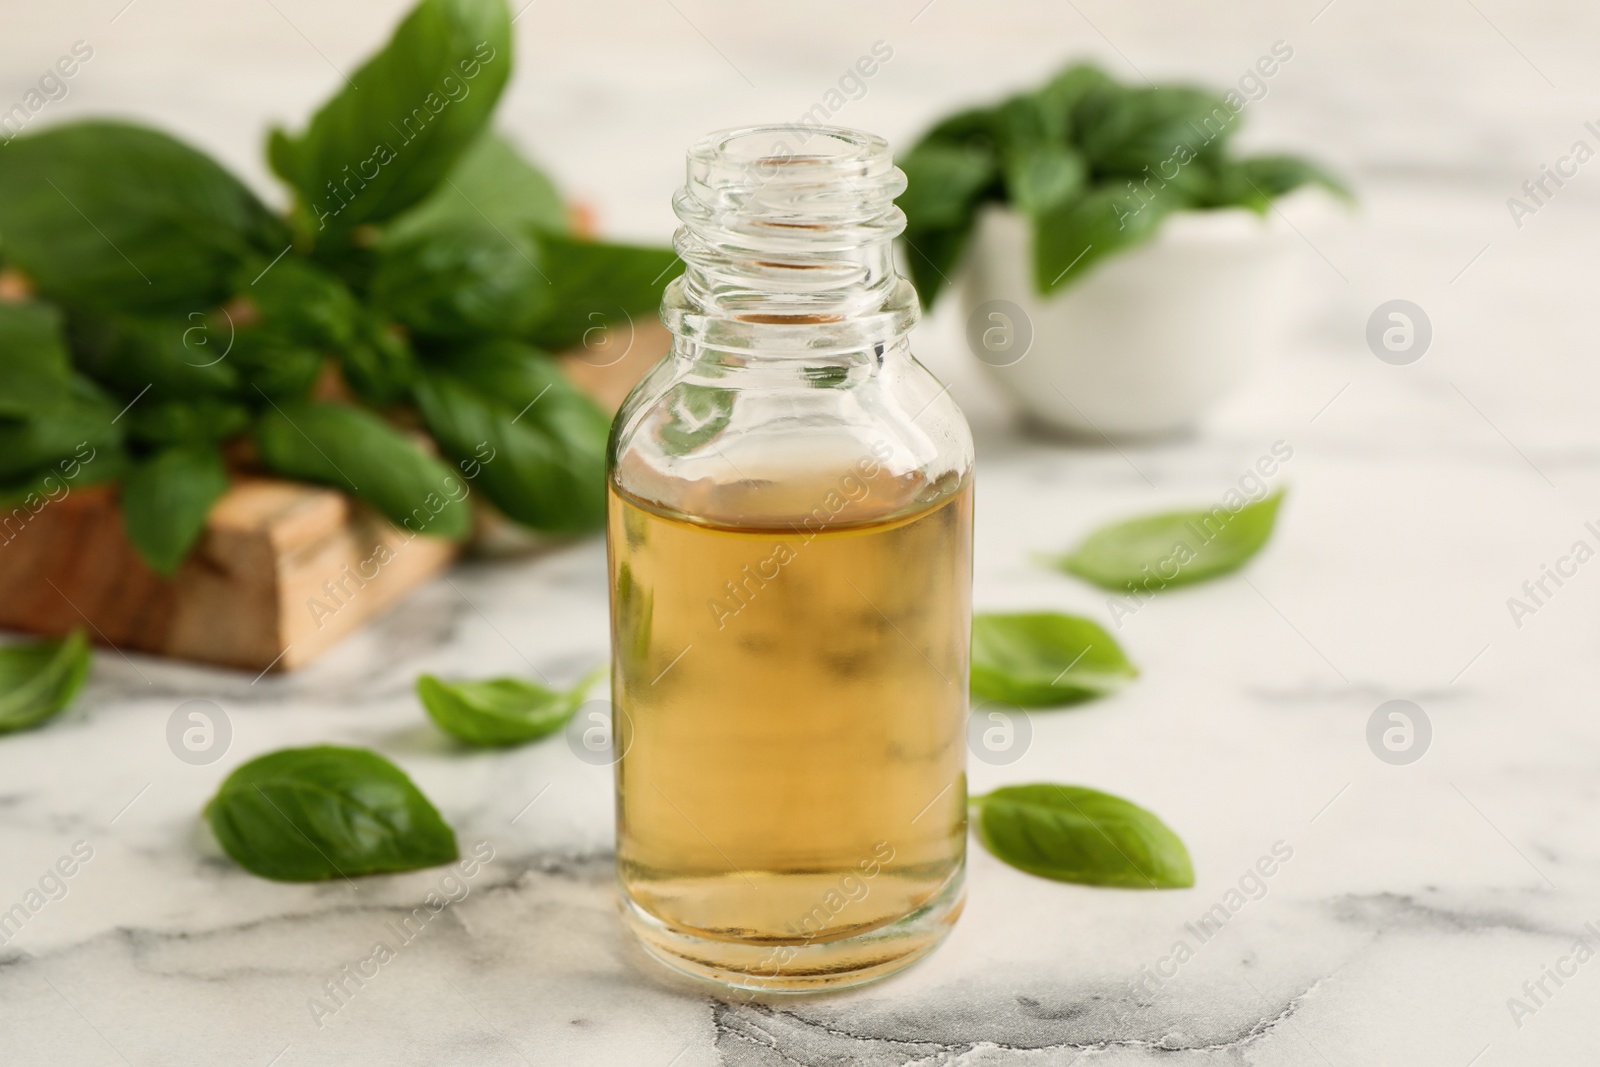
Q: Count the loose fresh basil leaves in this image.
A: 6